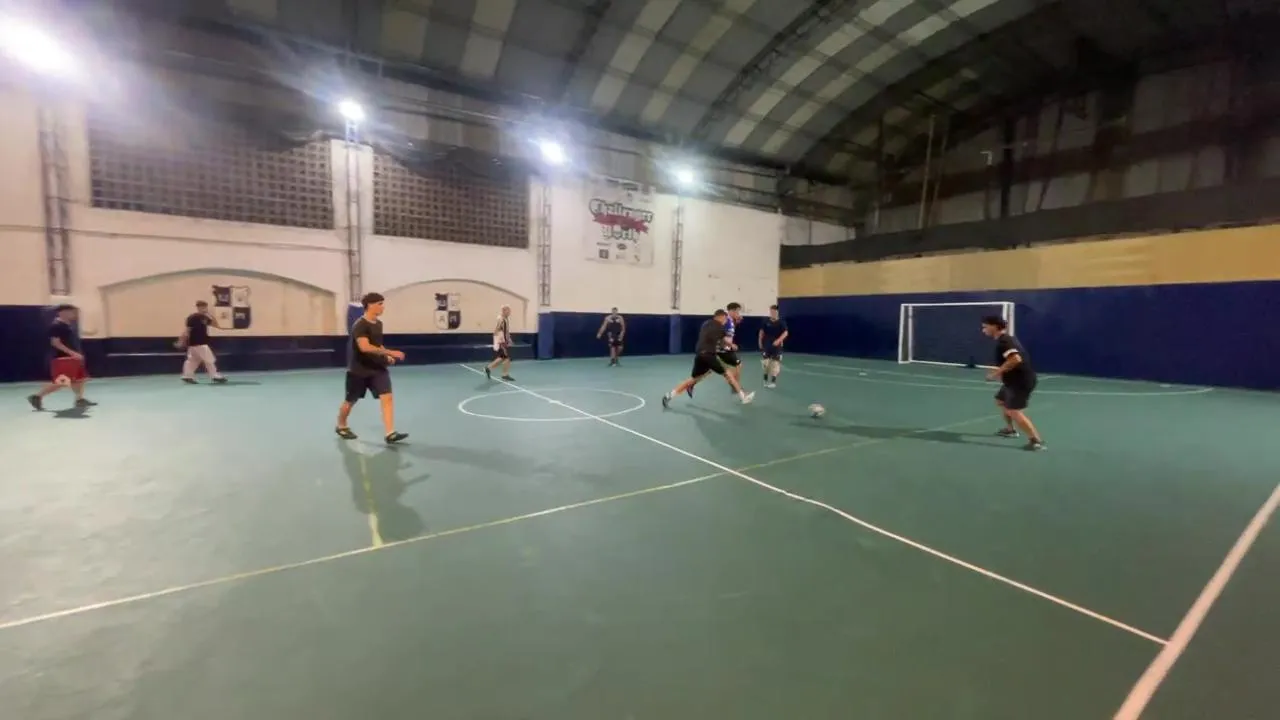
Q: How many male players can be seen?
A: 9